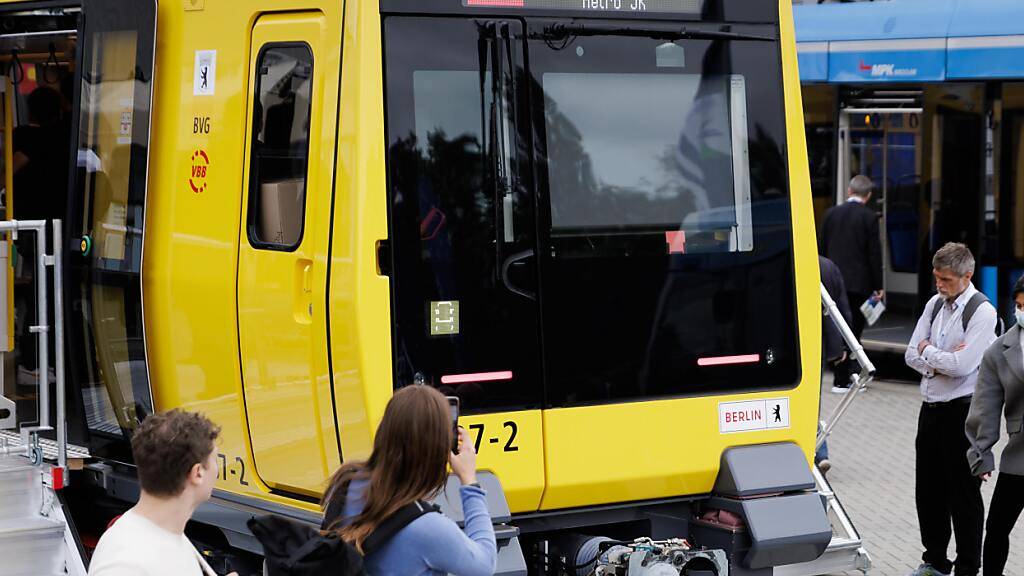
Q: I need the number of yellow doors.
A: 1